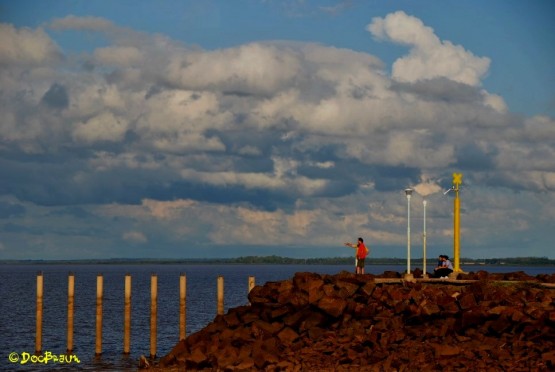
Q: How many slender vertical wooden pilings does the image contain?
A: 8